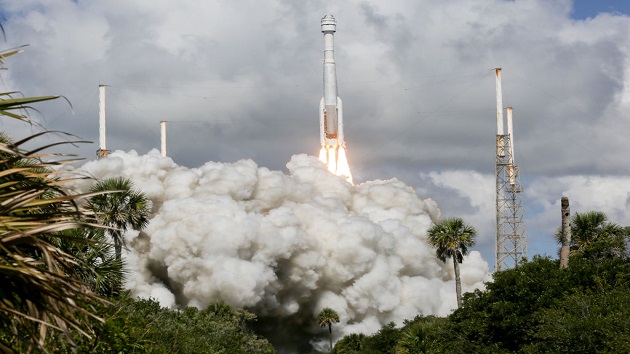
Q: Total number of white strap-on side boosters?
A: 2